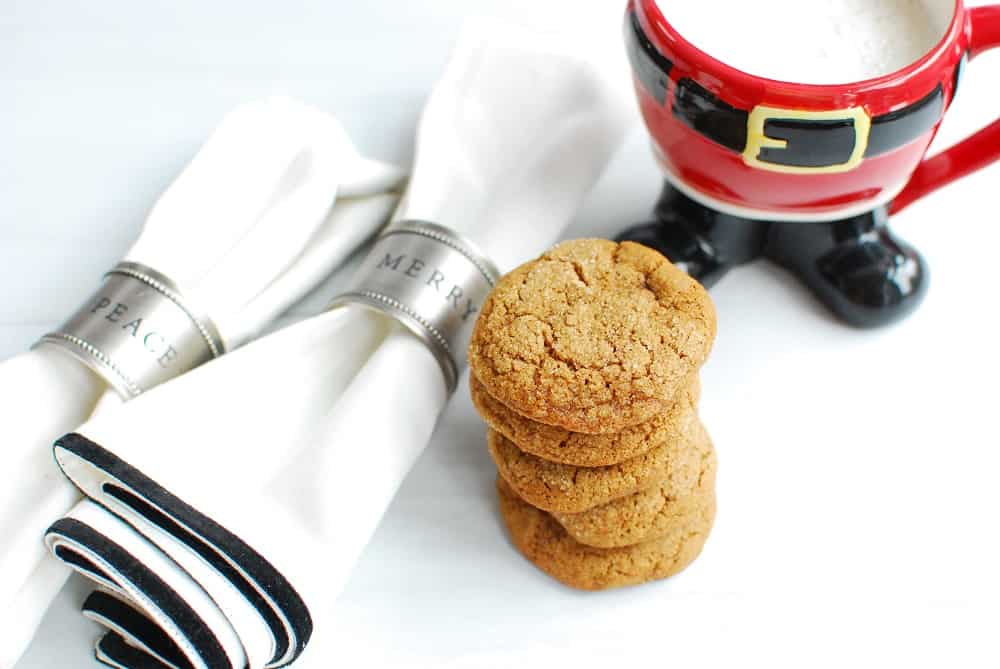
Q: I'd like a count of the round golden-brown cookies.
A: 5